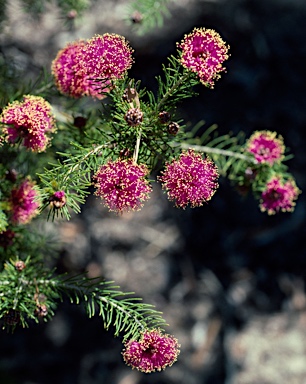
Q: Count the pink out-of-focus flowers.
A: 3